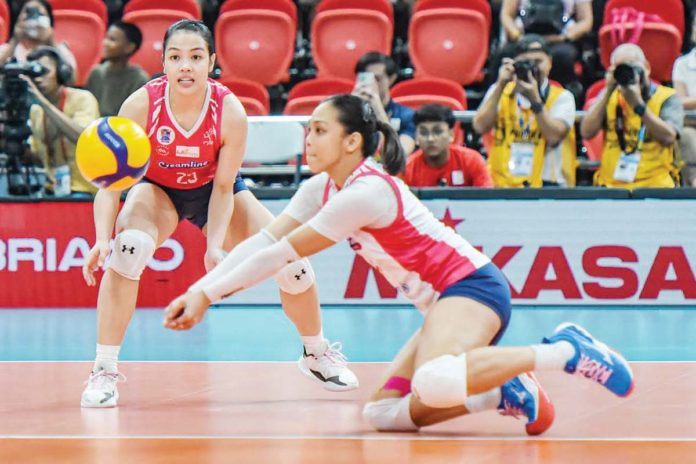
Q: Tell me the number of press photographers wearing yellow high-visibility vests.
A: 2